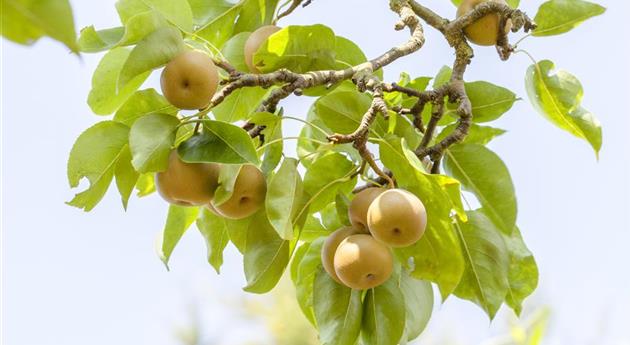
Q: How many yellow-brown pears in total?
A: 9